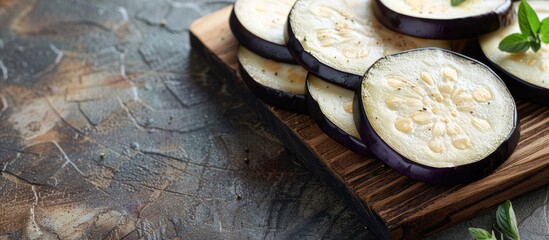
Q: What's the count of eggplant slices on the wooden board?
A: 7